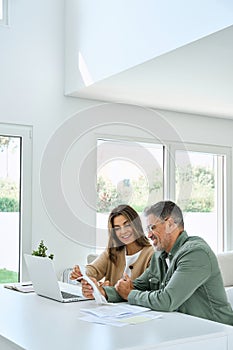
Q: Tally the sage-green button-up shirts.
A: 1